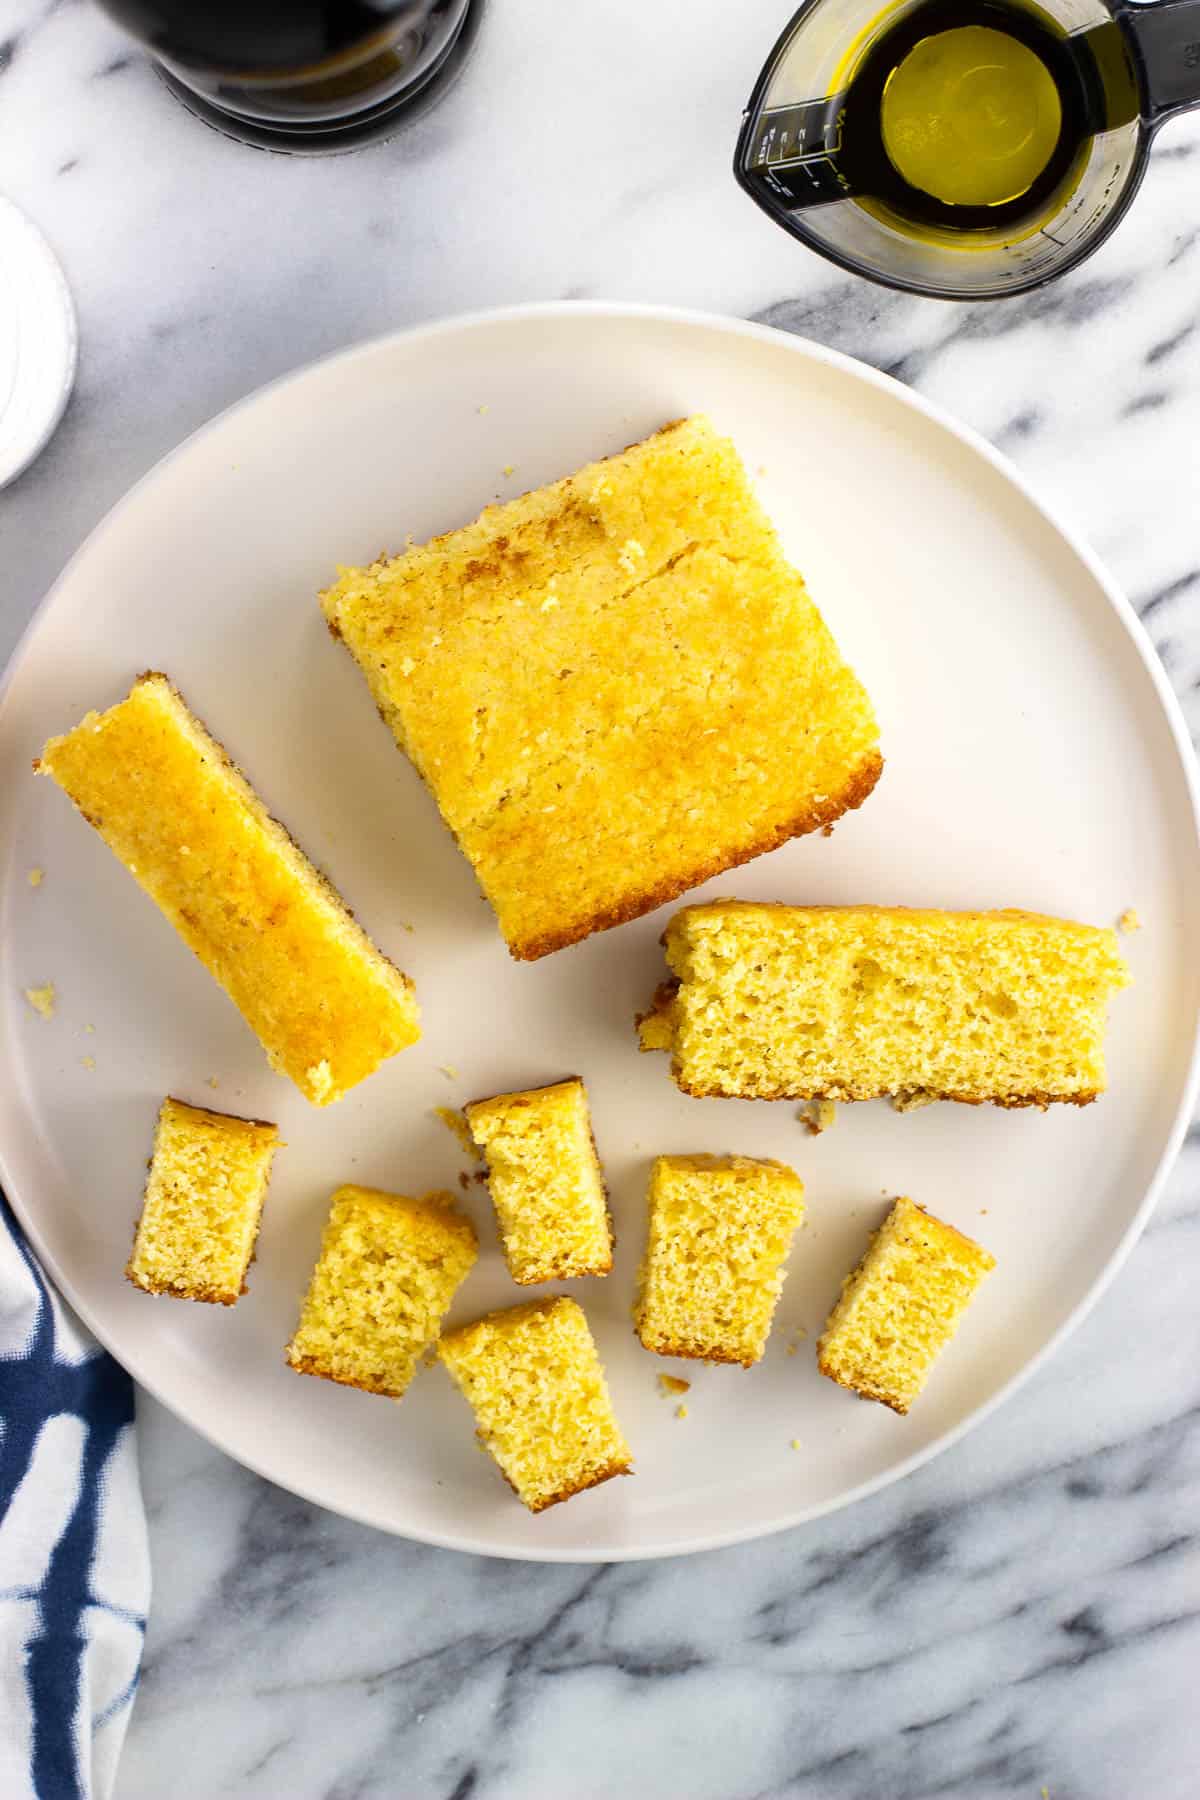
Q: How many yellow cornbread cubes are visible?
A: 6